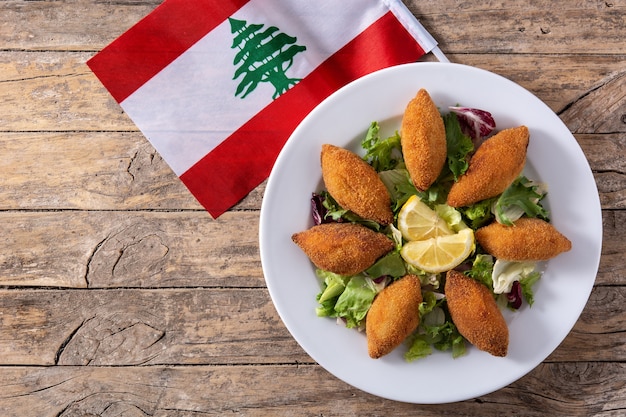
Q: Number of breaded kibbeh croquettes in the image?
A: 7